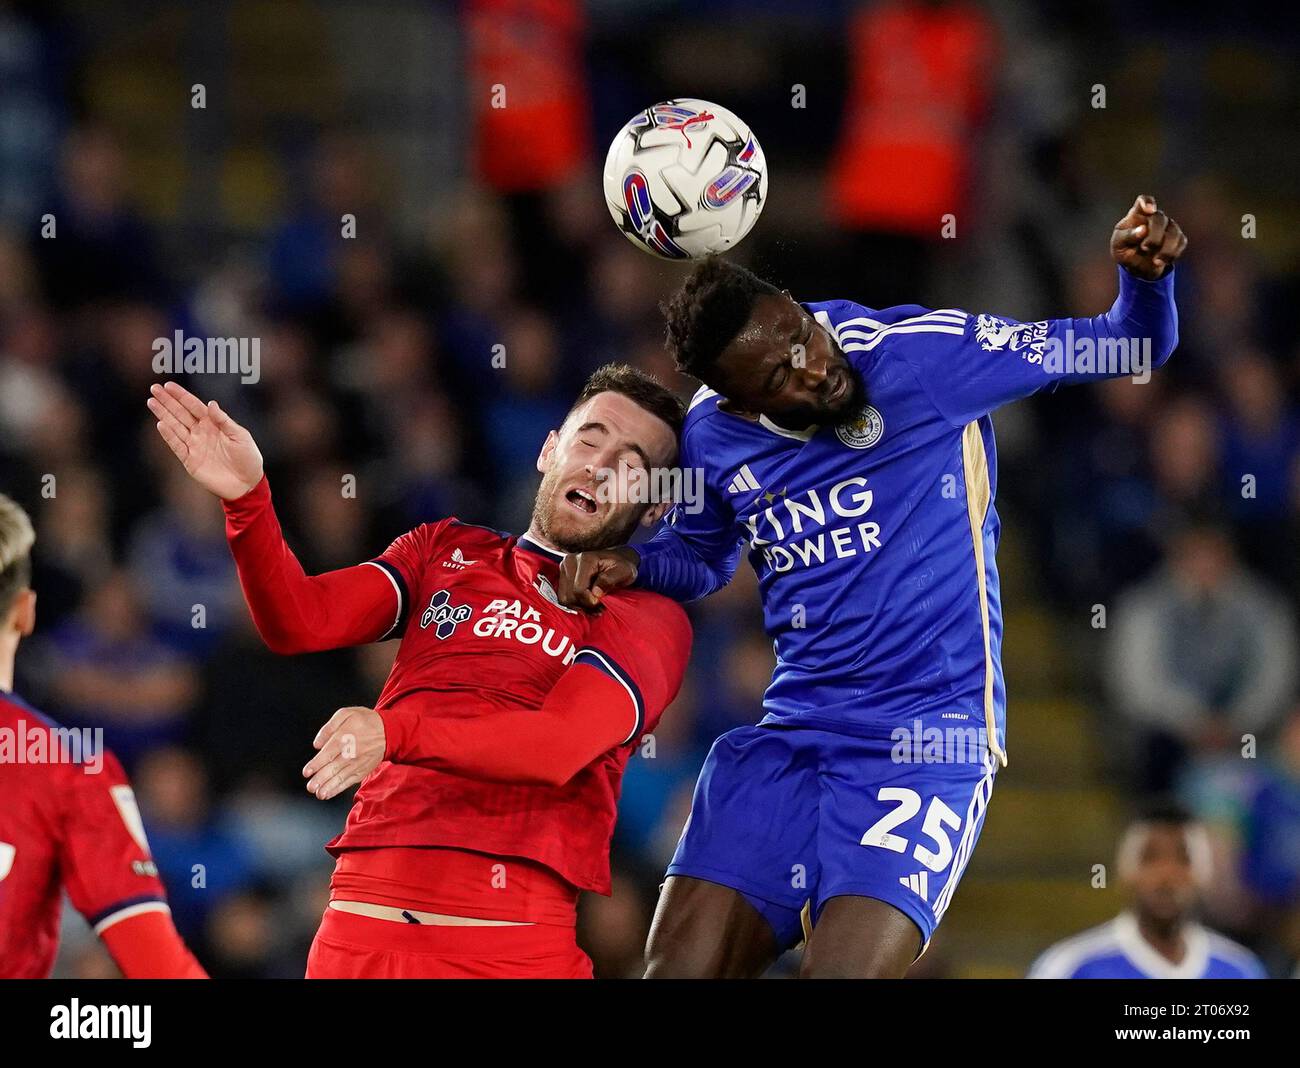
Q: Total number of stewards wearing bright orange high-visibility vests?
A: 2